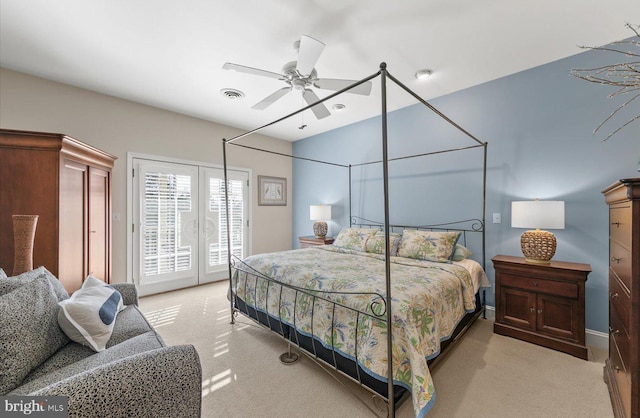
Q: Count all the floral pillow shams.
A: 2